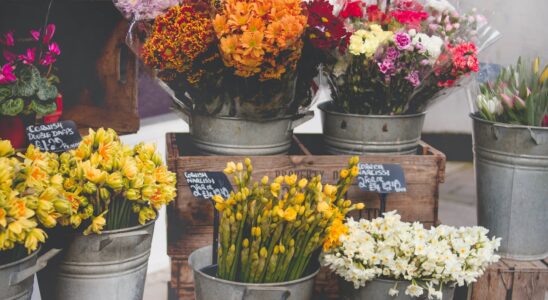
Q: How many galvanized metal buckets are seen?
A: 7